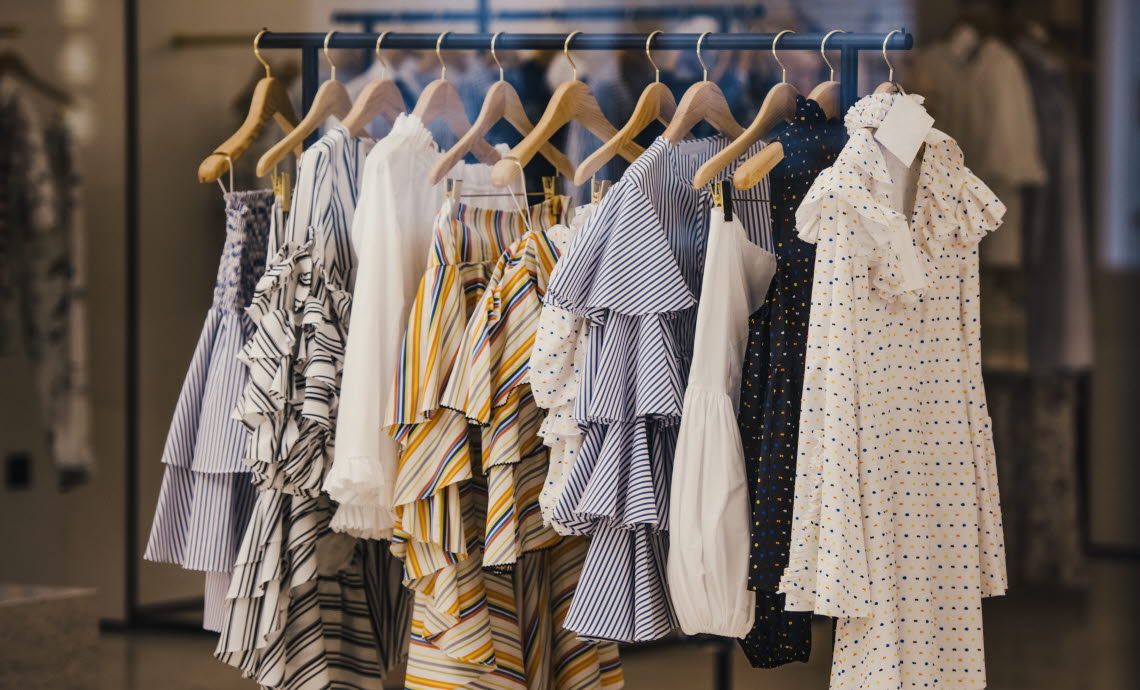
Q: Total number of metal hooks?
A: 11